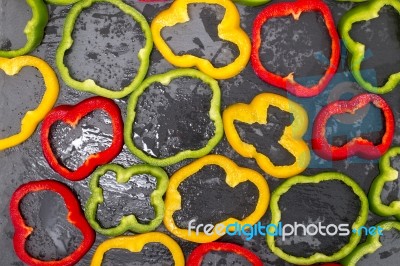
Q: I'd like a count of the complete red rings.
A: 4